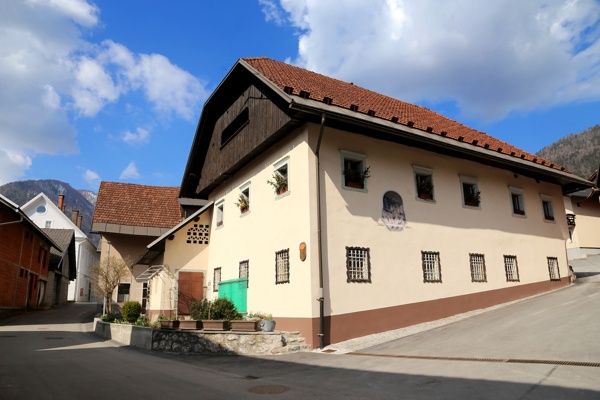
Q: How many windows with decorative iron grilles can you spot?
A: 8